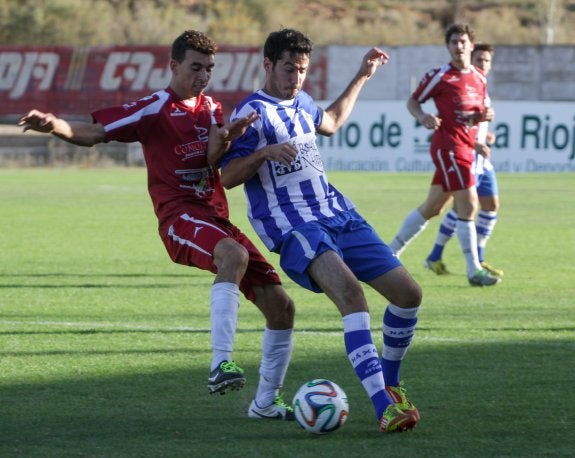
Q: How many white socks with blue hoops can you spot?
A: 4